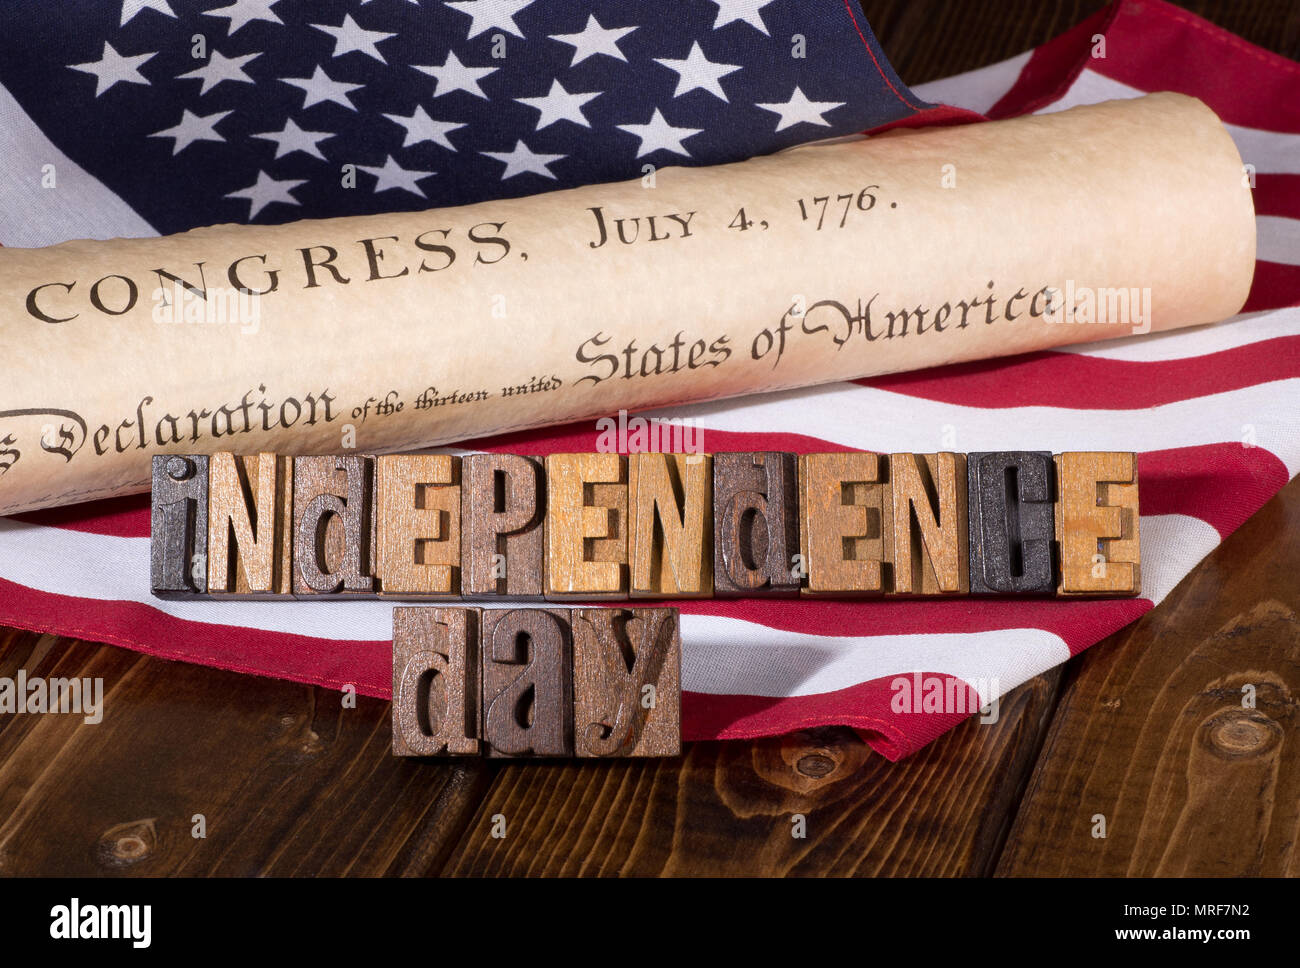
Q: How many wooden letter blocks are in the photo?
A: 15